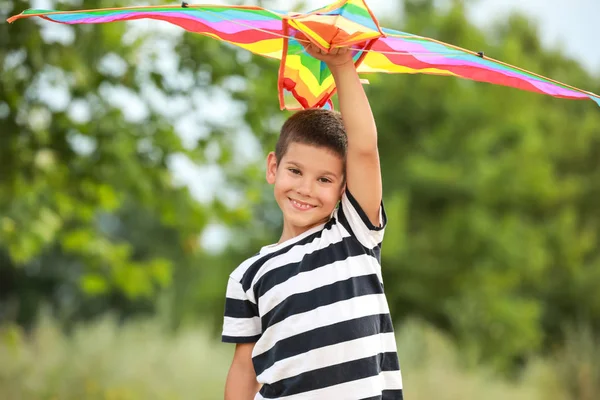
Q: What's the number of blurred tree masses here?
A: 2